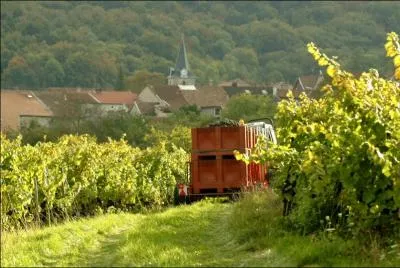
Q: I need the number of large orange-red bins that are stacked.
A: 2